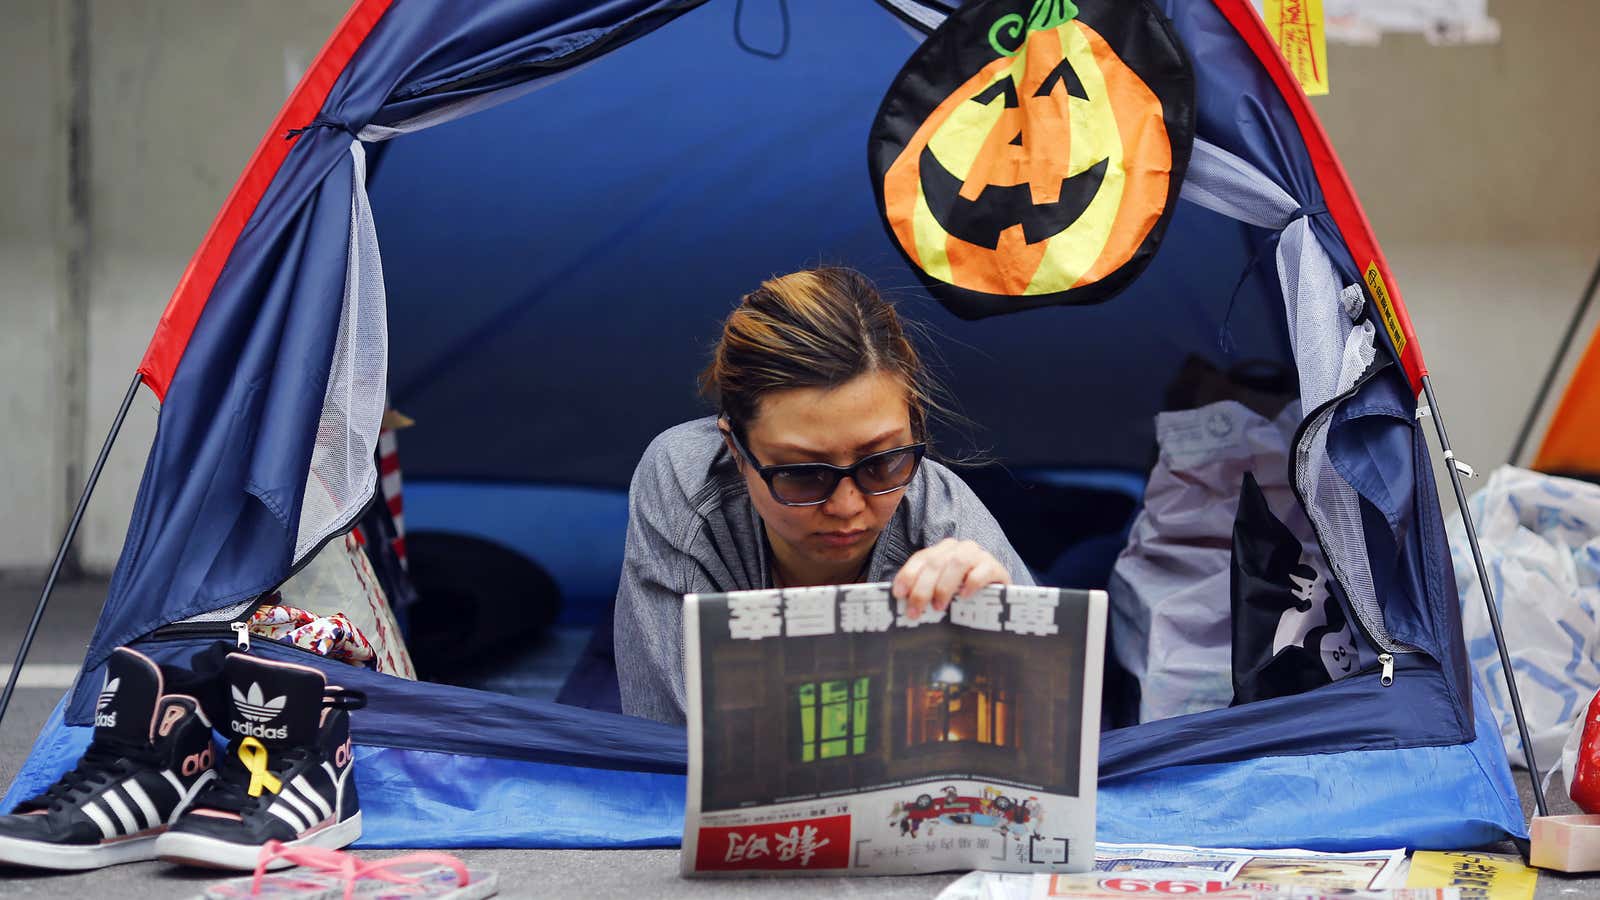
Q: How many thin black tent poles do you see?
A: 3